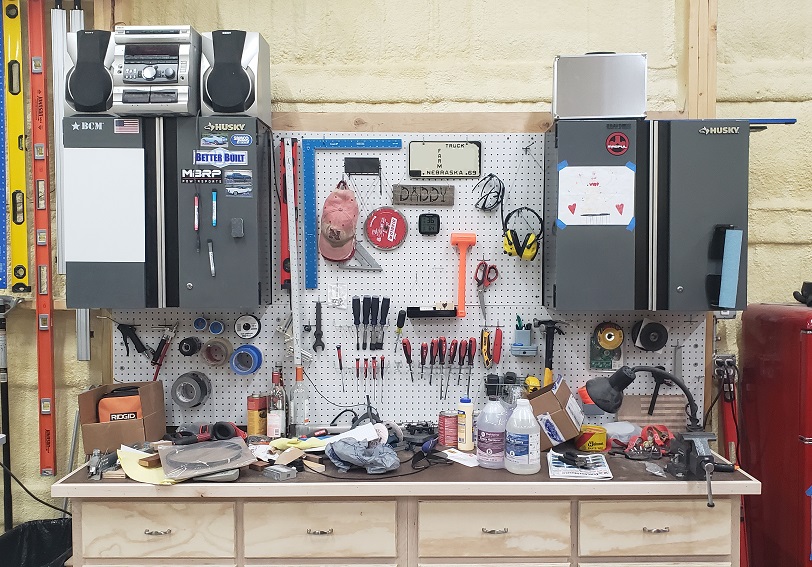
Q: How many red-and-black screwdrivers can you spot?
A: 12